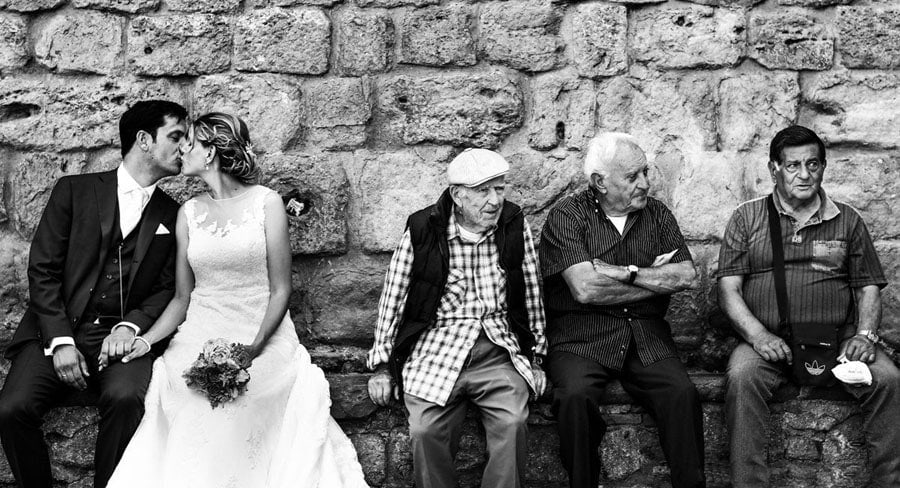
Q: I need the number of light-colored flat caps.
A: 1